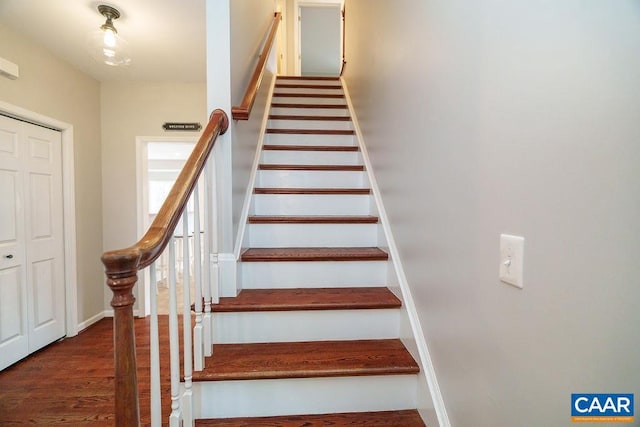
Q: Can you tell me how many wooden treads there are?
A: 14